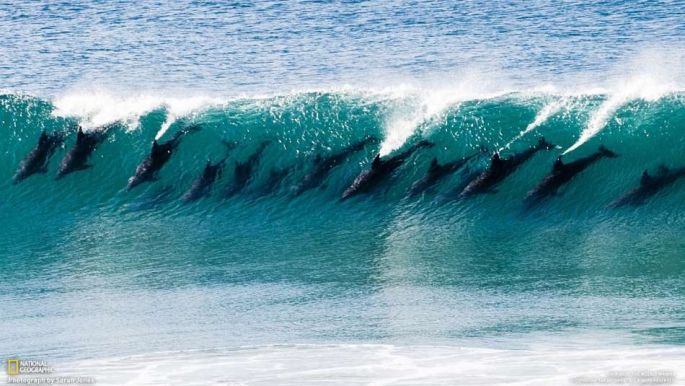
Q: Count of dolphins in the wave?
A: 12